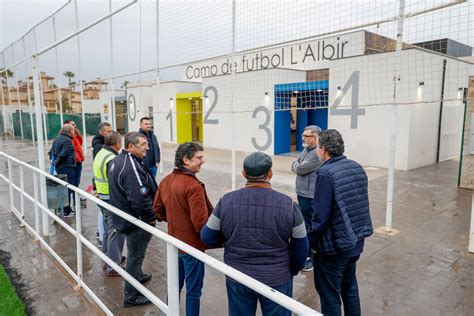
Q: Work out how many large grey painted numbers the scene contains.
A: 5